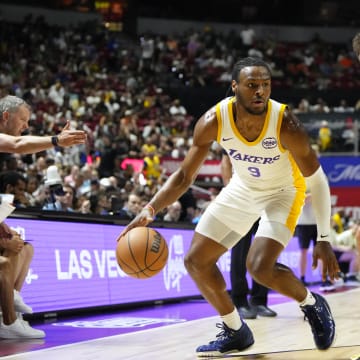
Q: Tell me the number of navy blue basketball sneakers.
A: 2